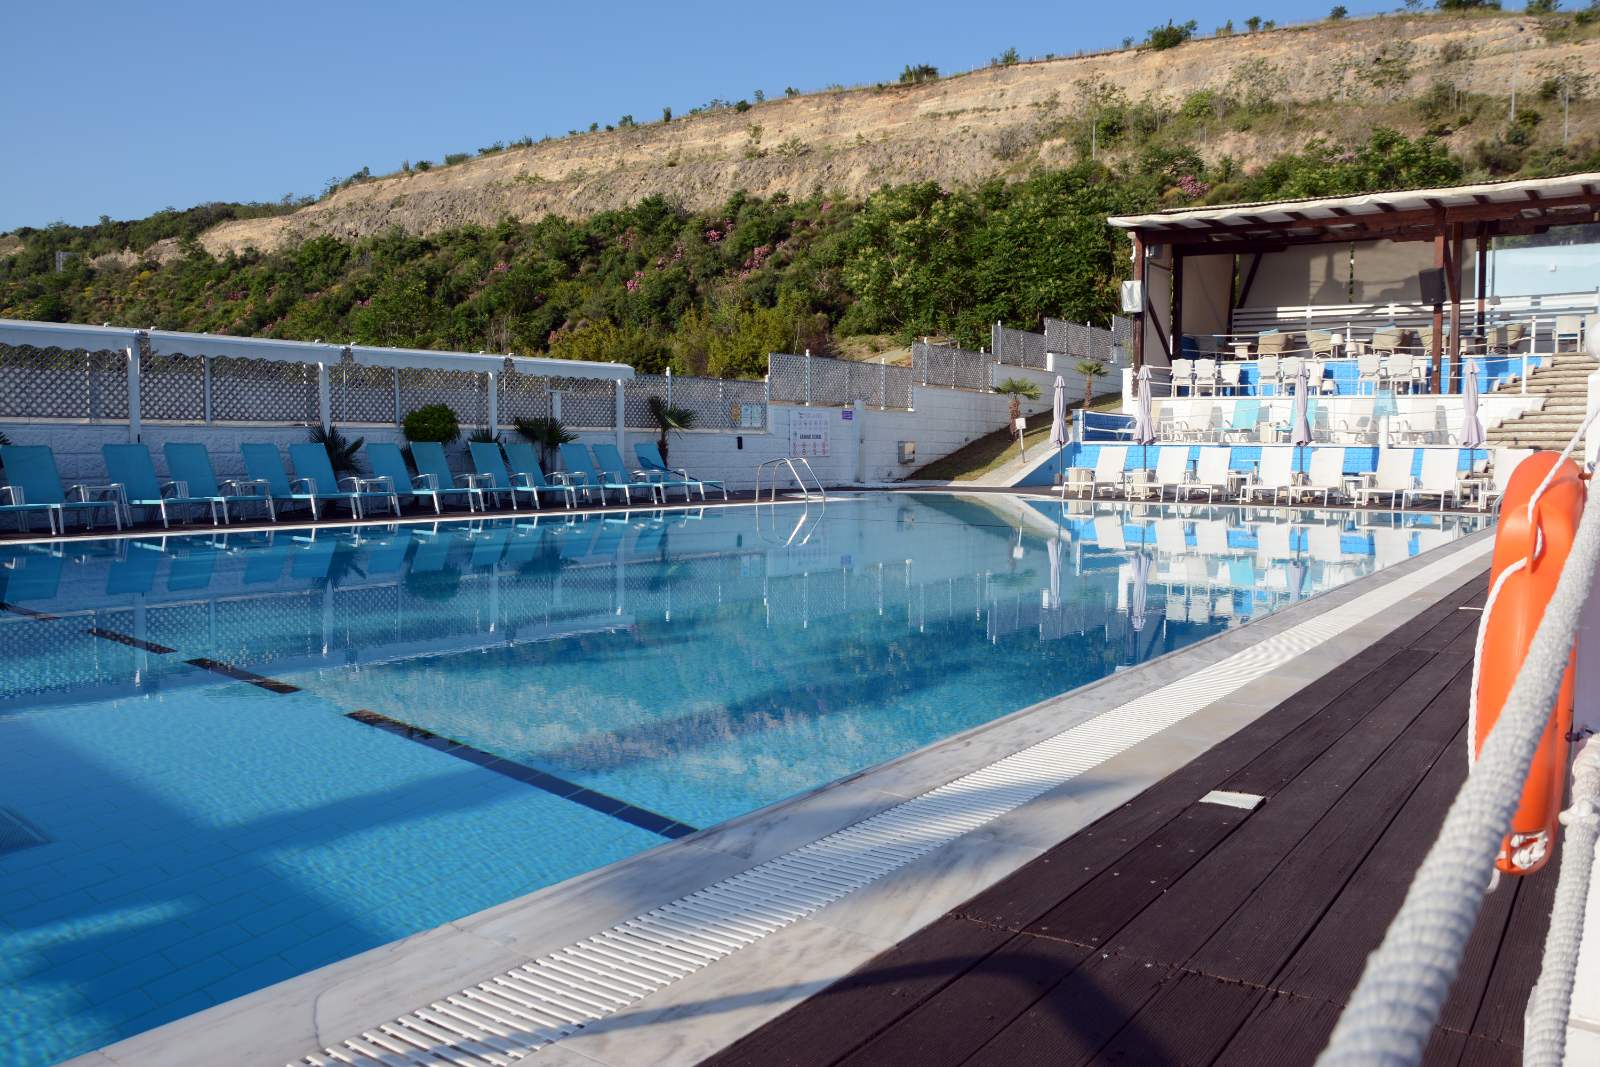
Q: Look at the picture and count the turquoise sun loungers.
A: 14